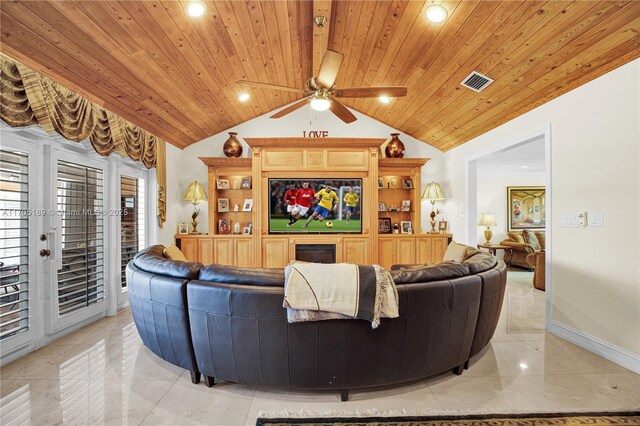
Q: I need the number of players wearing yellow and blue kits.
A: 2